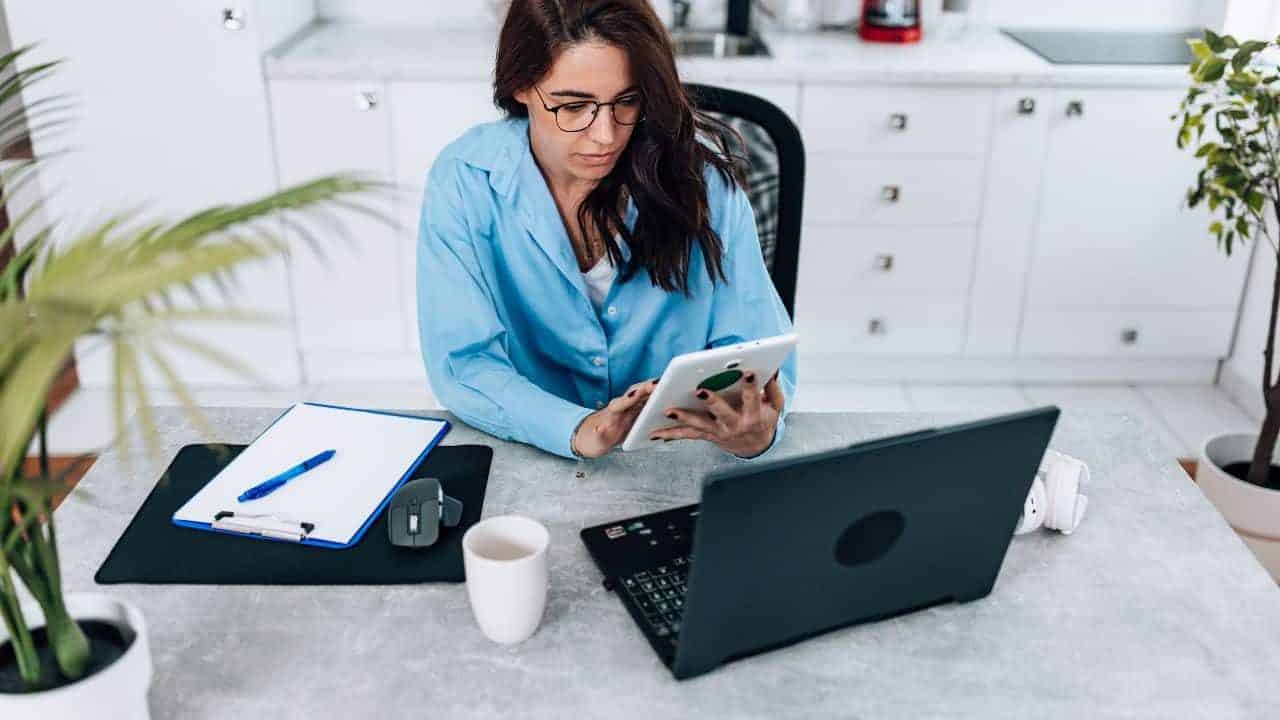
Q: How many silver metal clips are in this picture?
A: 1